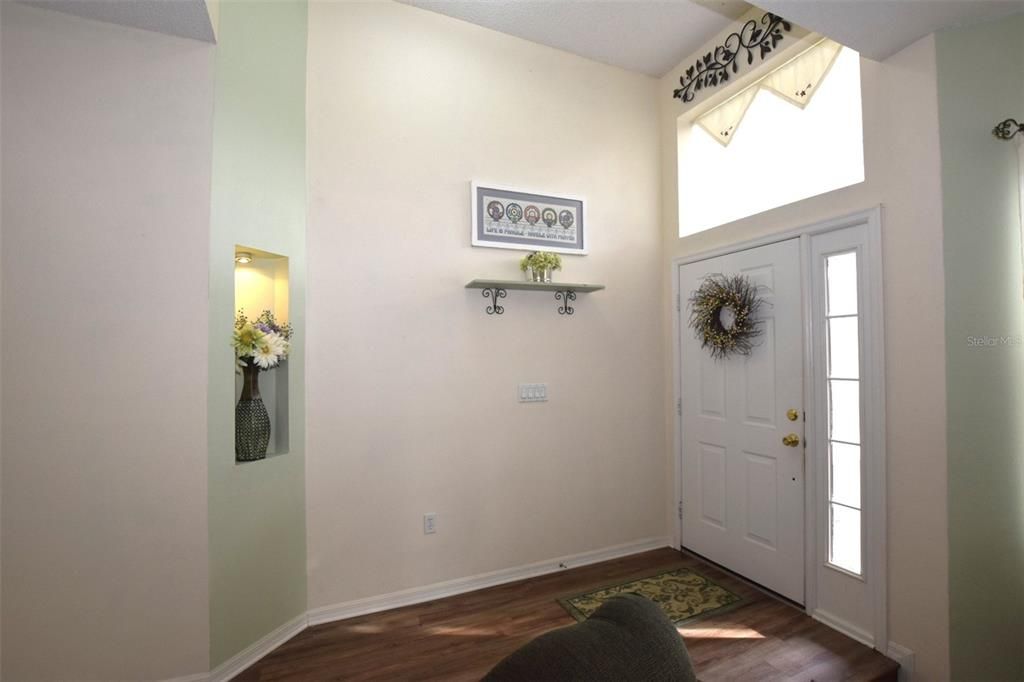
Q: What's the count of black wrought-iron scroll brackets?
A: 2